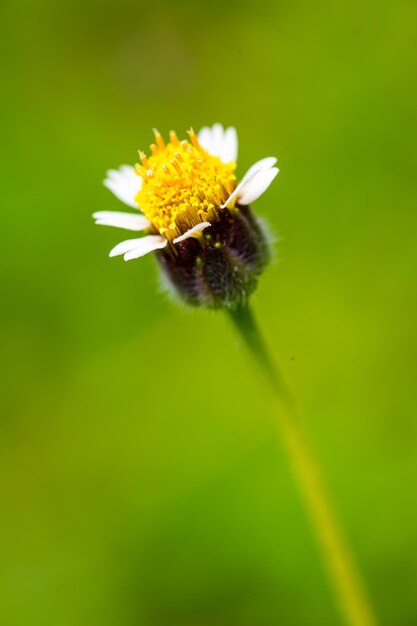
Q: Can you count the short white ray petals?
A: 6